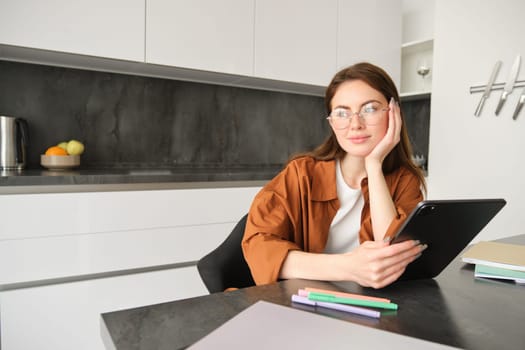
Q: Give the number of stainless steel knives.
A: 3